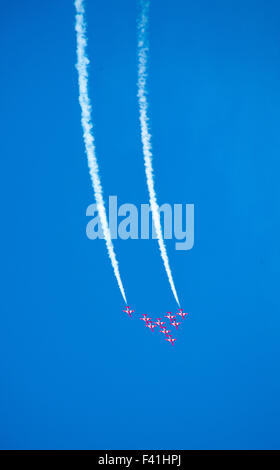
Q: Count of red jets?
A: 9